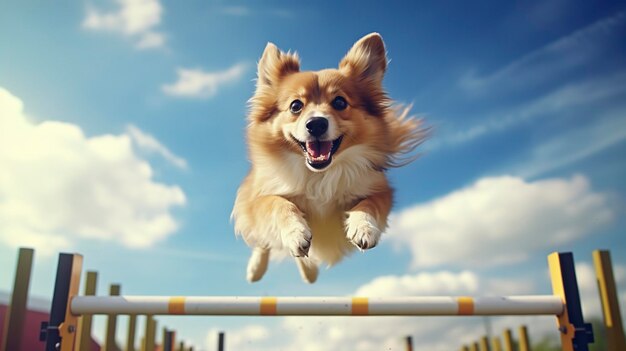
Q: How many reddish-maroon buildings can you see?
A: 1